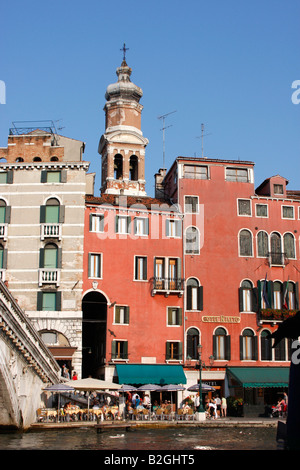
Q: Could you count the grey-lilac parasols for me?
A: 5